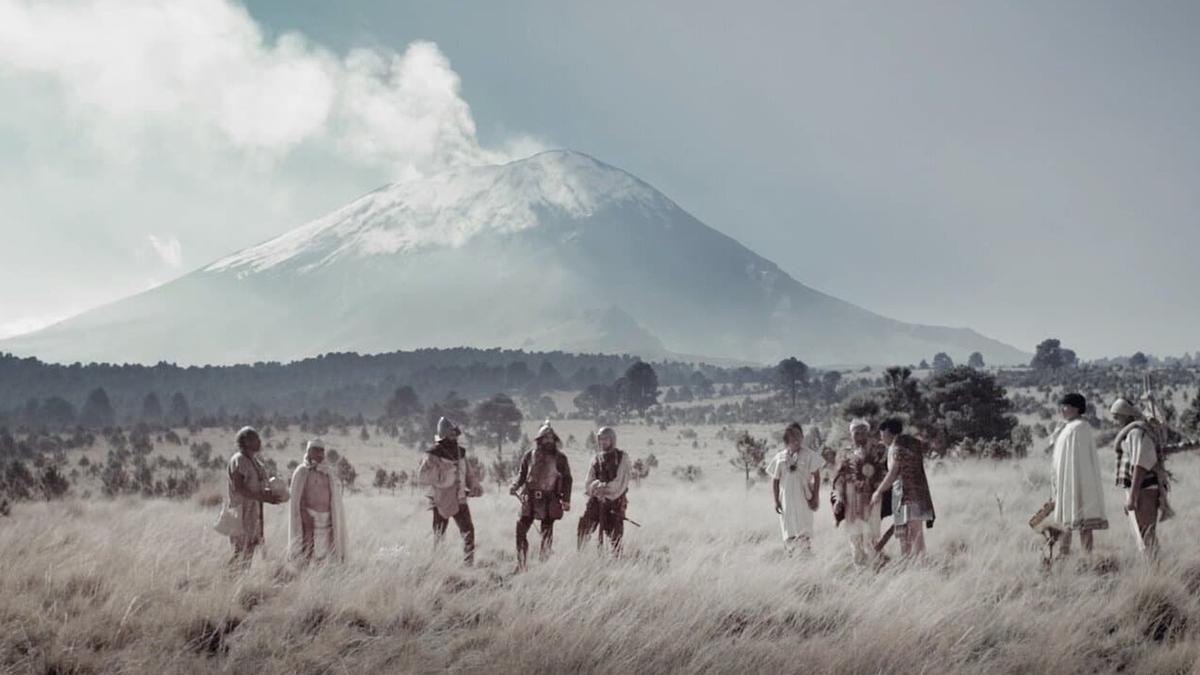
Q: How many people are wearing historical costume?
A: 10